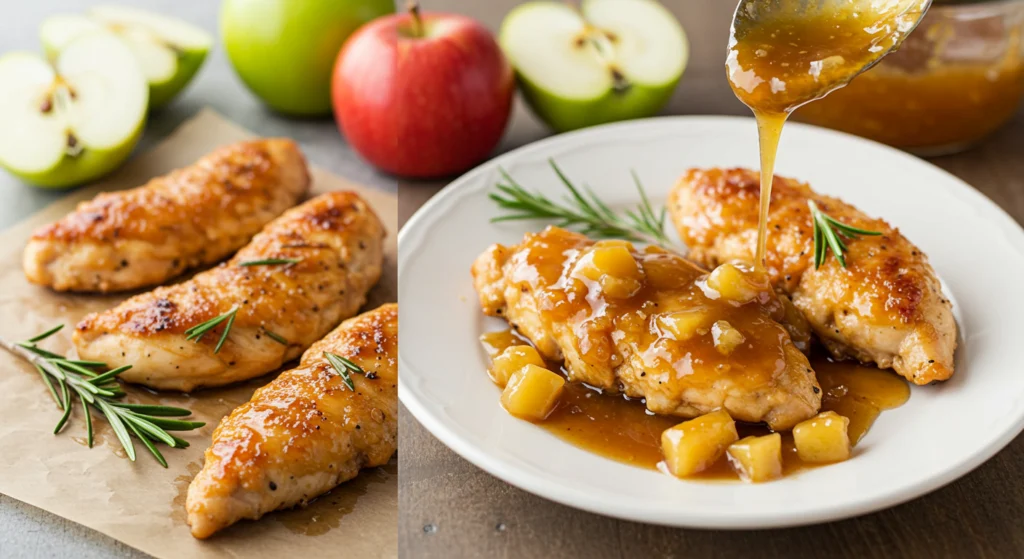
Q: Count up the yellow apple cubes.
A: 9